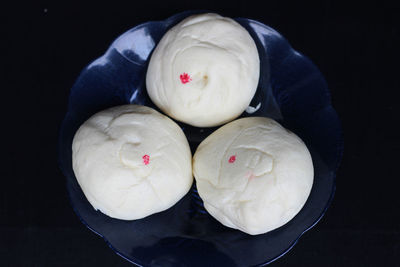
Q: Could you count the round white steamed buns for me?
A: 3